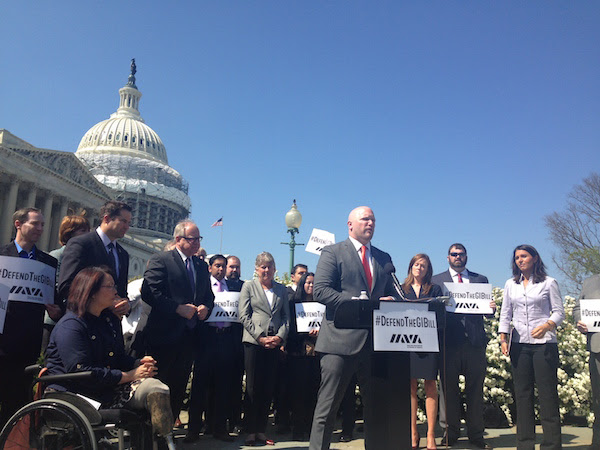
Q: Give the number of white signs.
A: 8